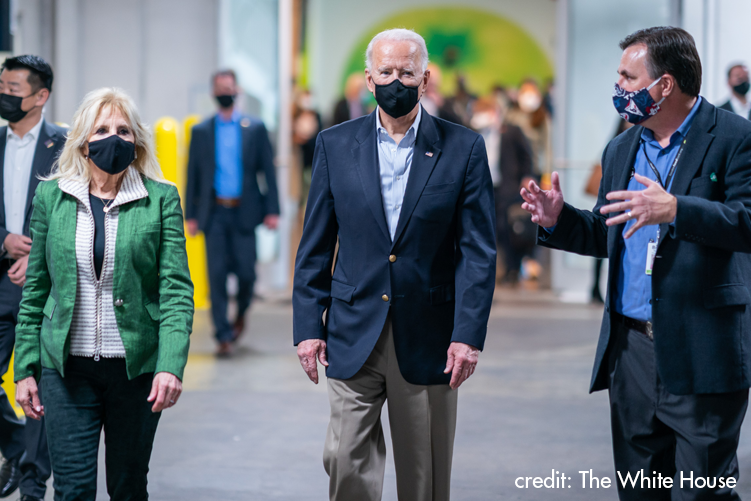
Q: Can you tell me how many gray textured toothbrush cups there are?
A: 0